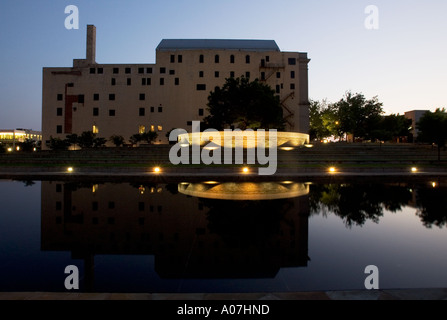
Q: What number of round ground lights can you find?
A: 5